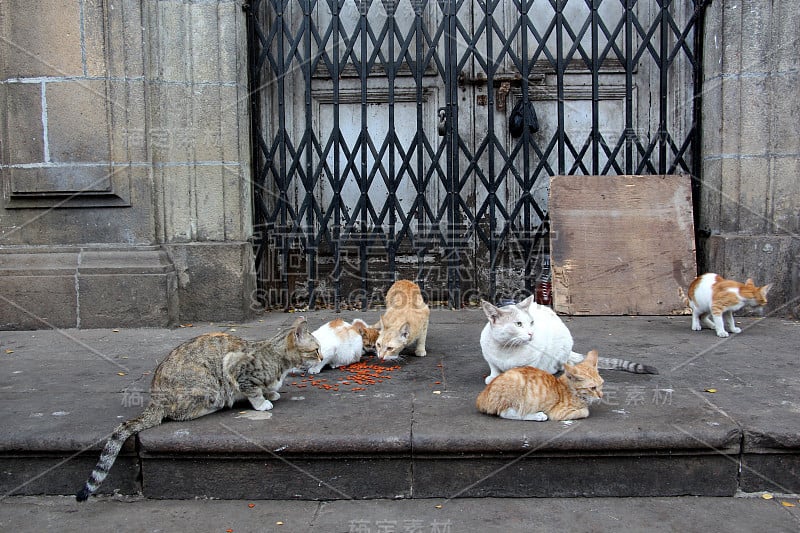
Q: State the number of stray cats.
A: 6